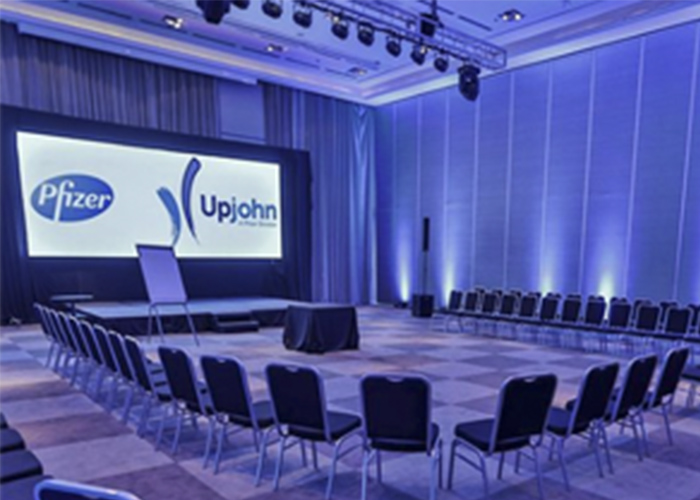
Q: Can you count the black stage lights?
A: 10